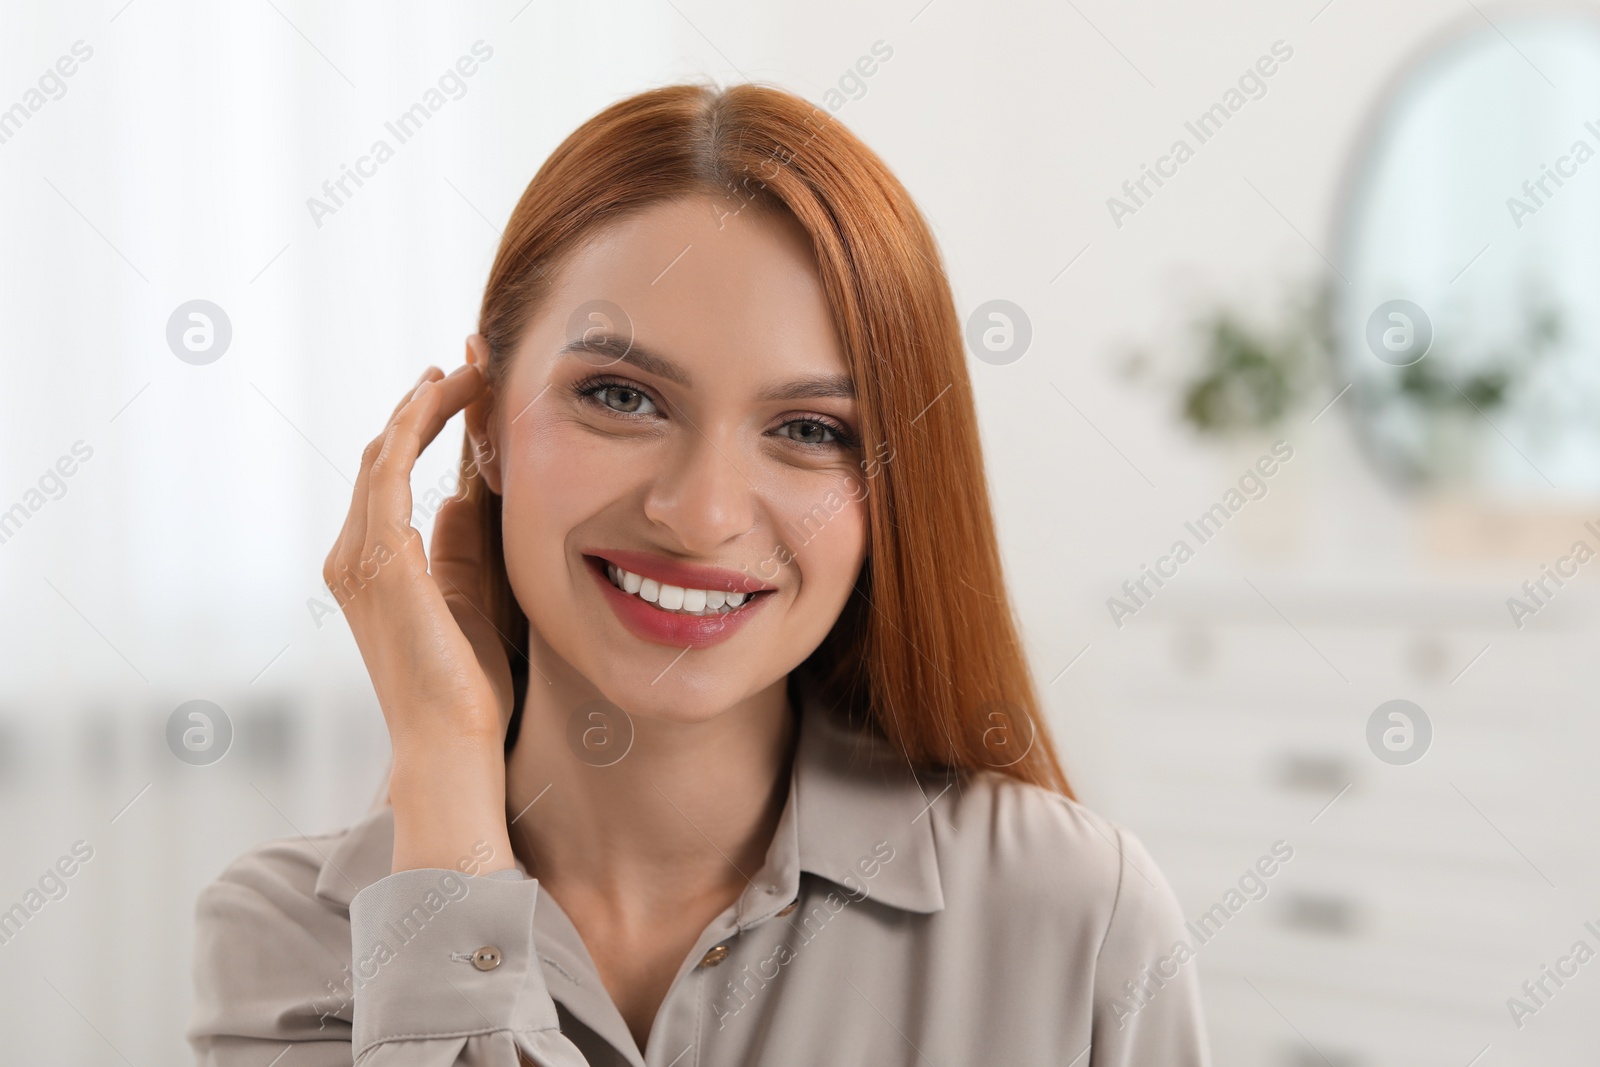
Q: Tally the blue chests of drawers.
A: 0